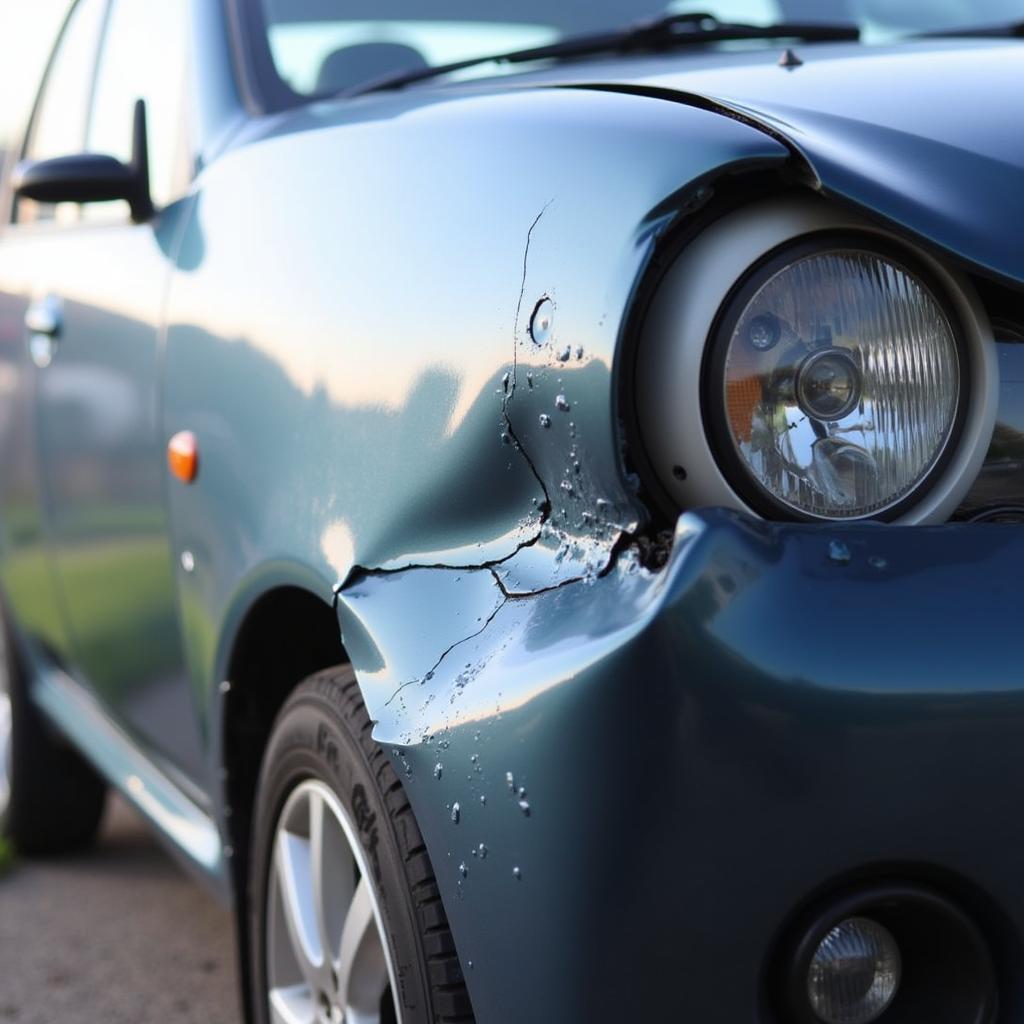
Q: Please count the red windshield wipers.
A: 0